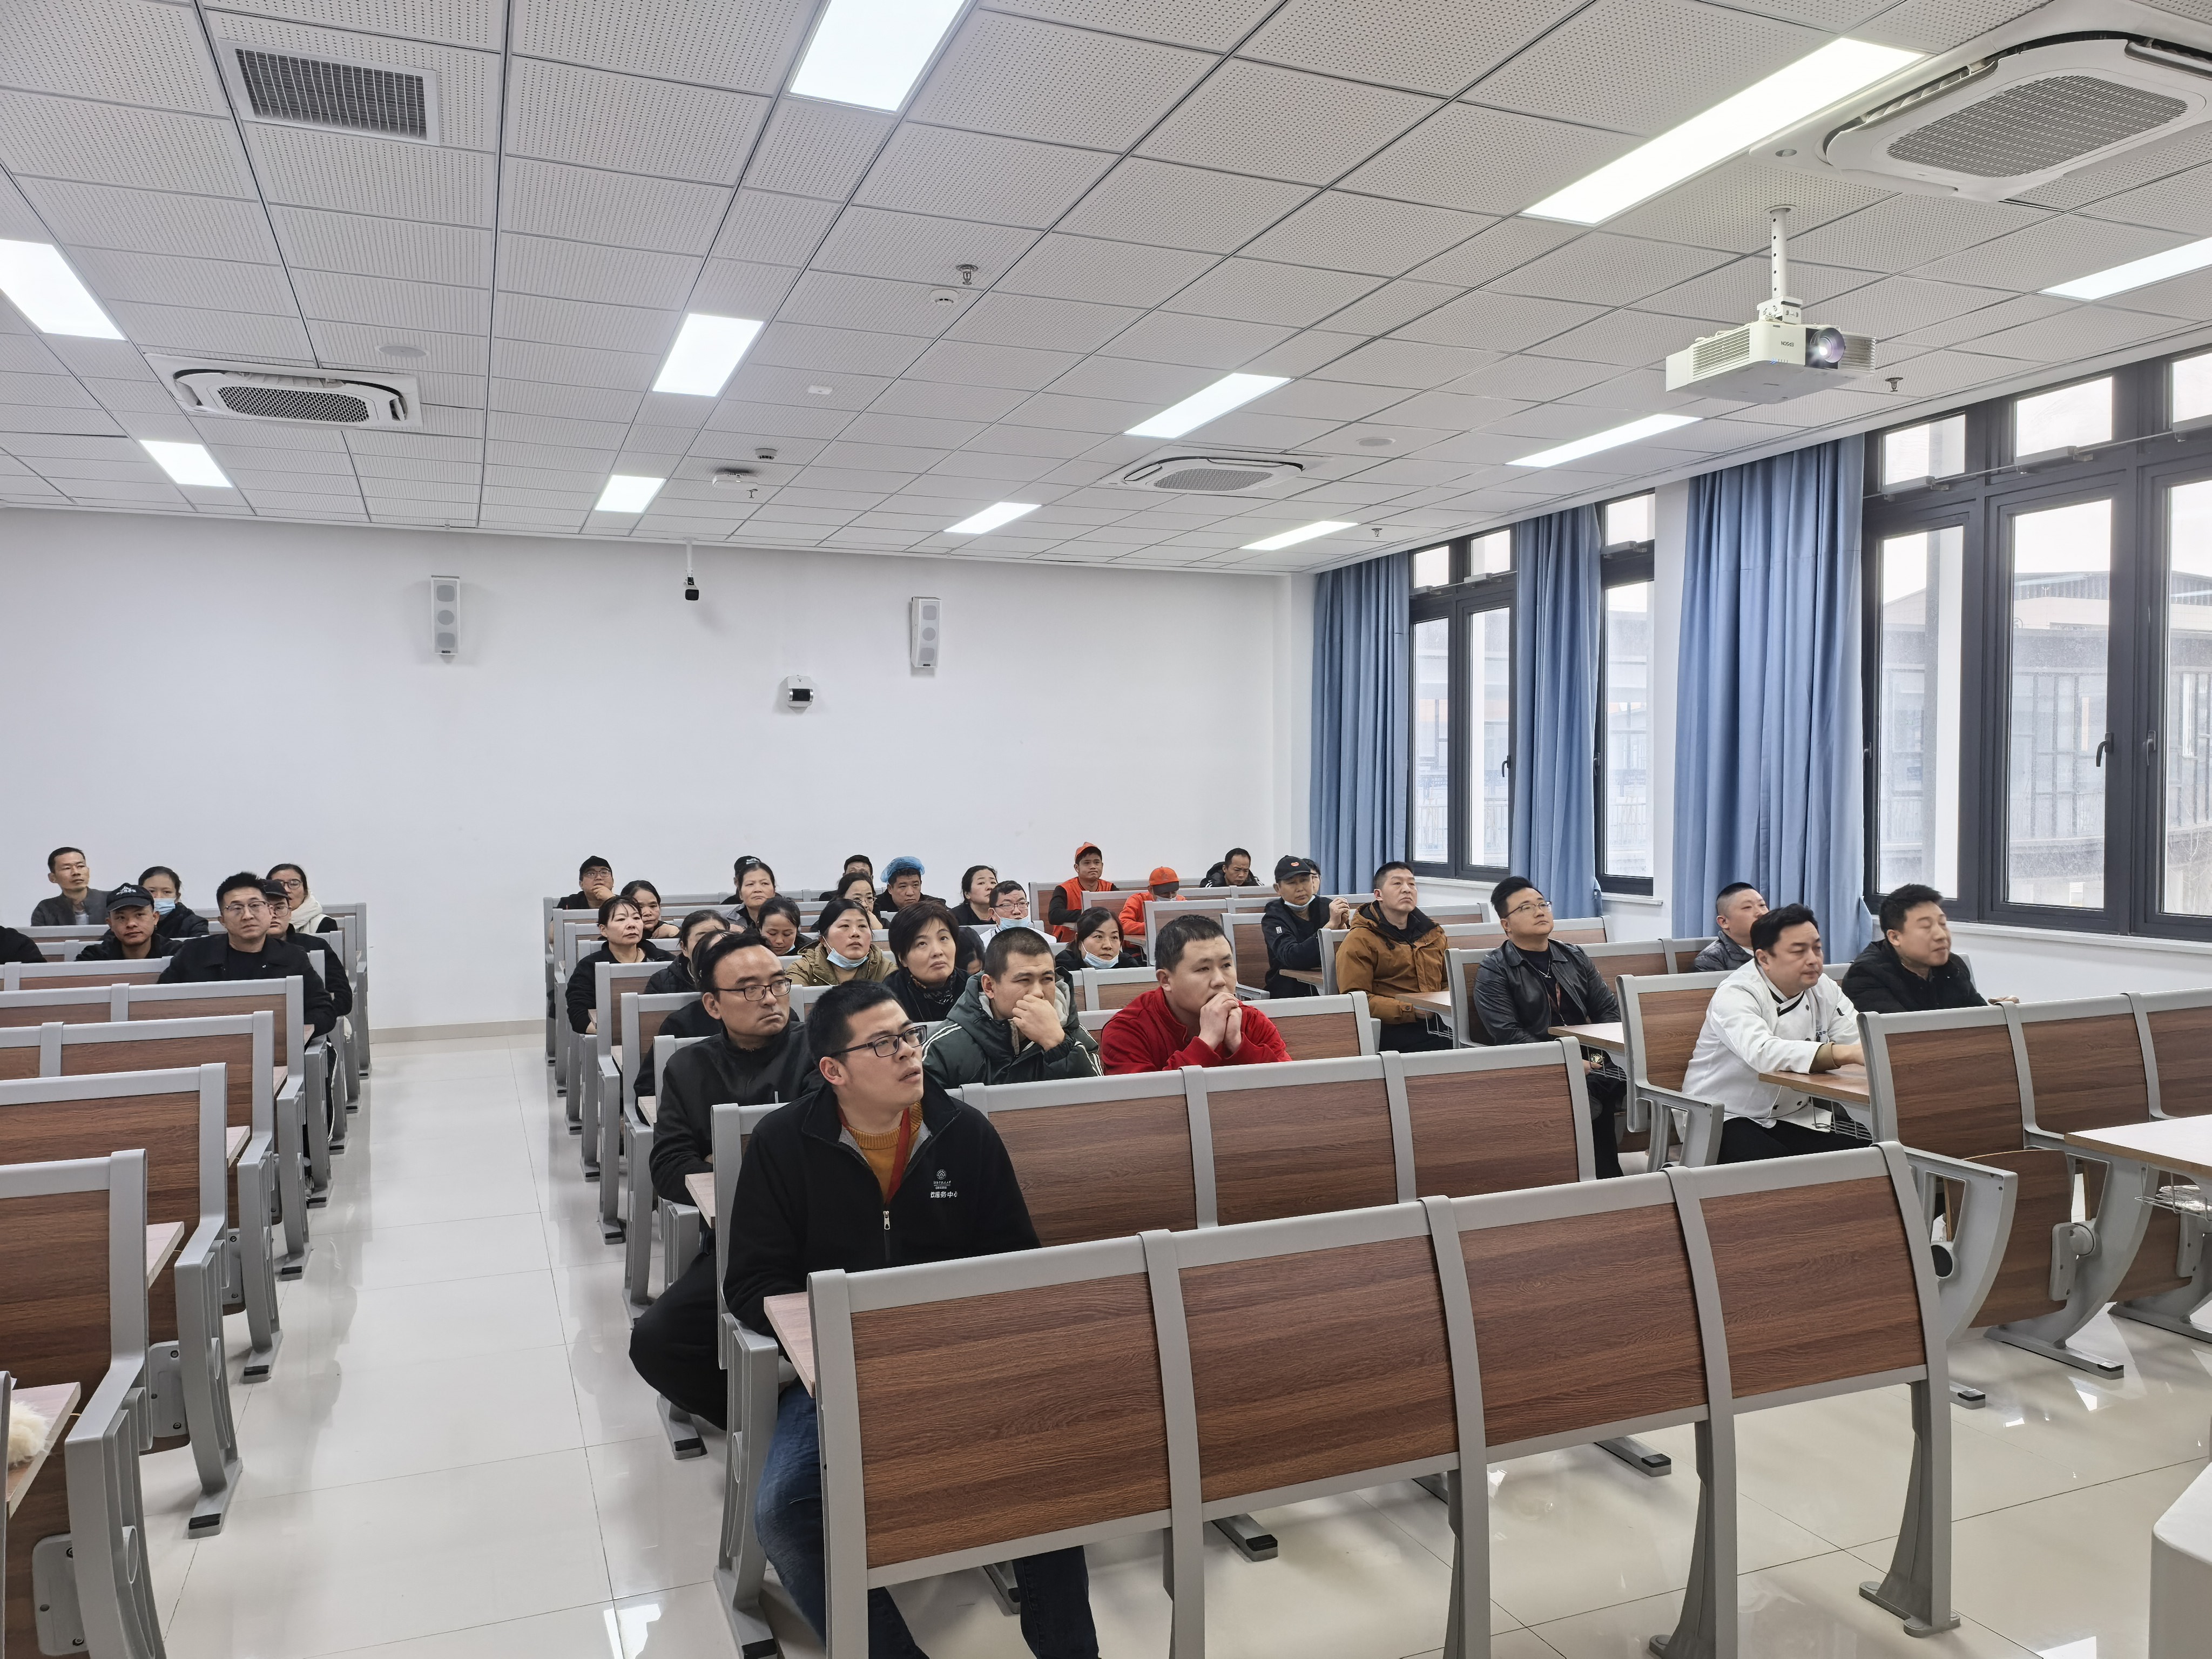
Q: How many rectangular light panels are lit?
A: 11